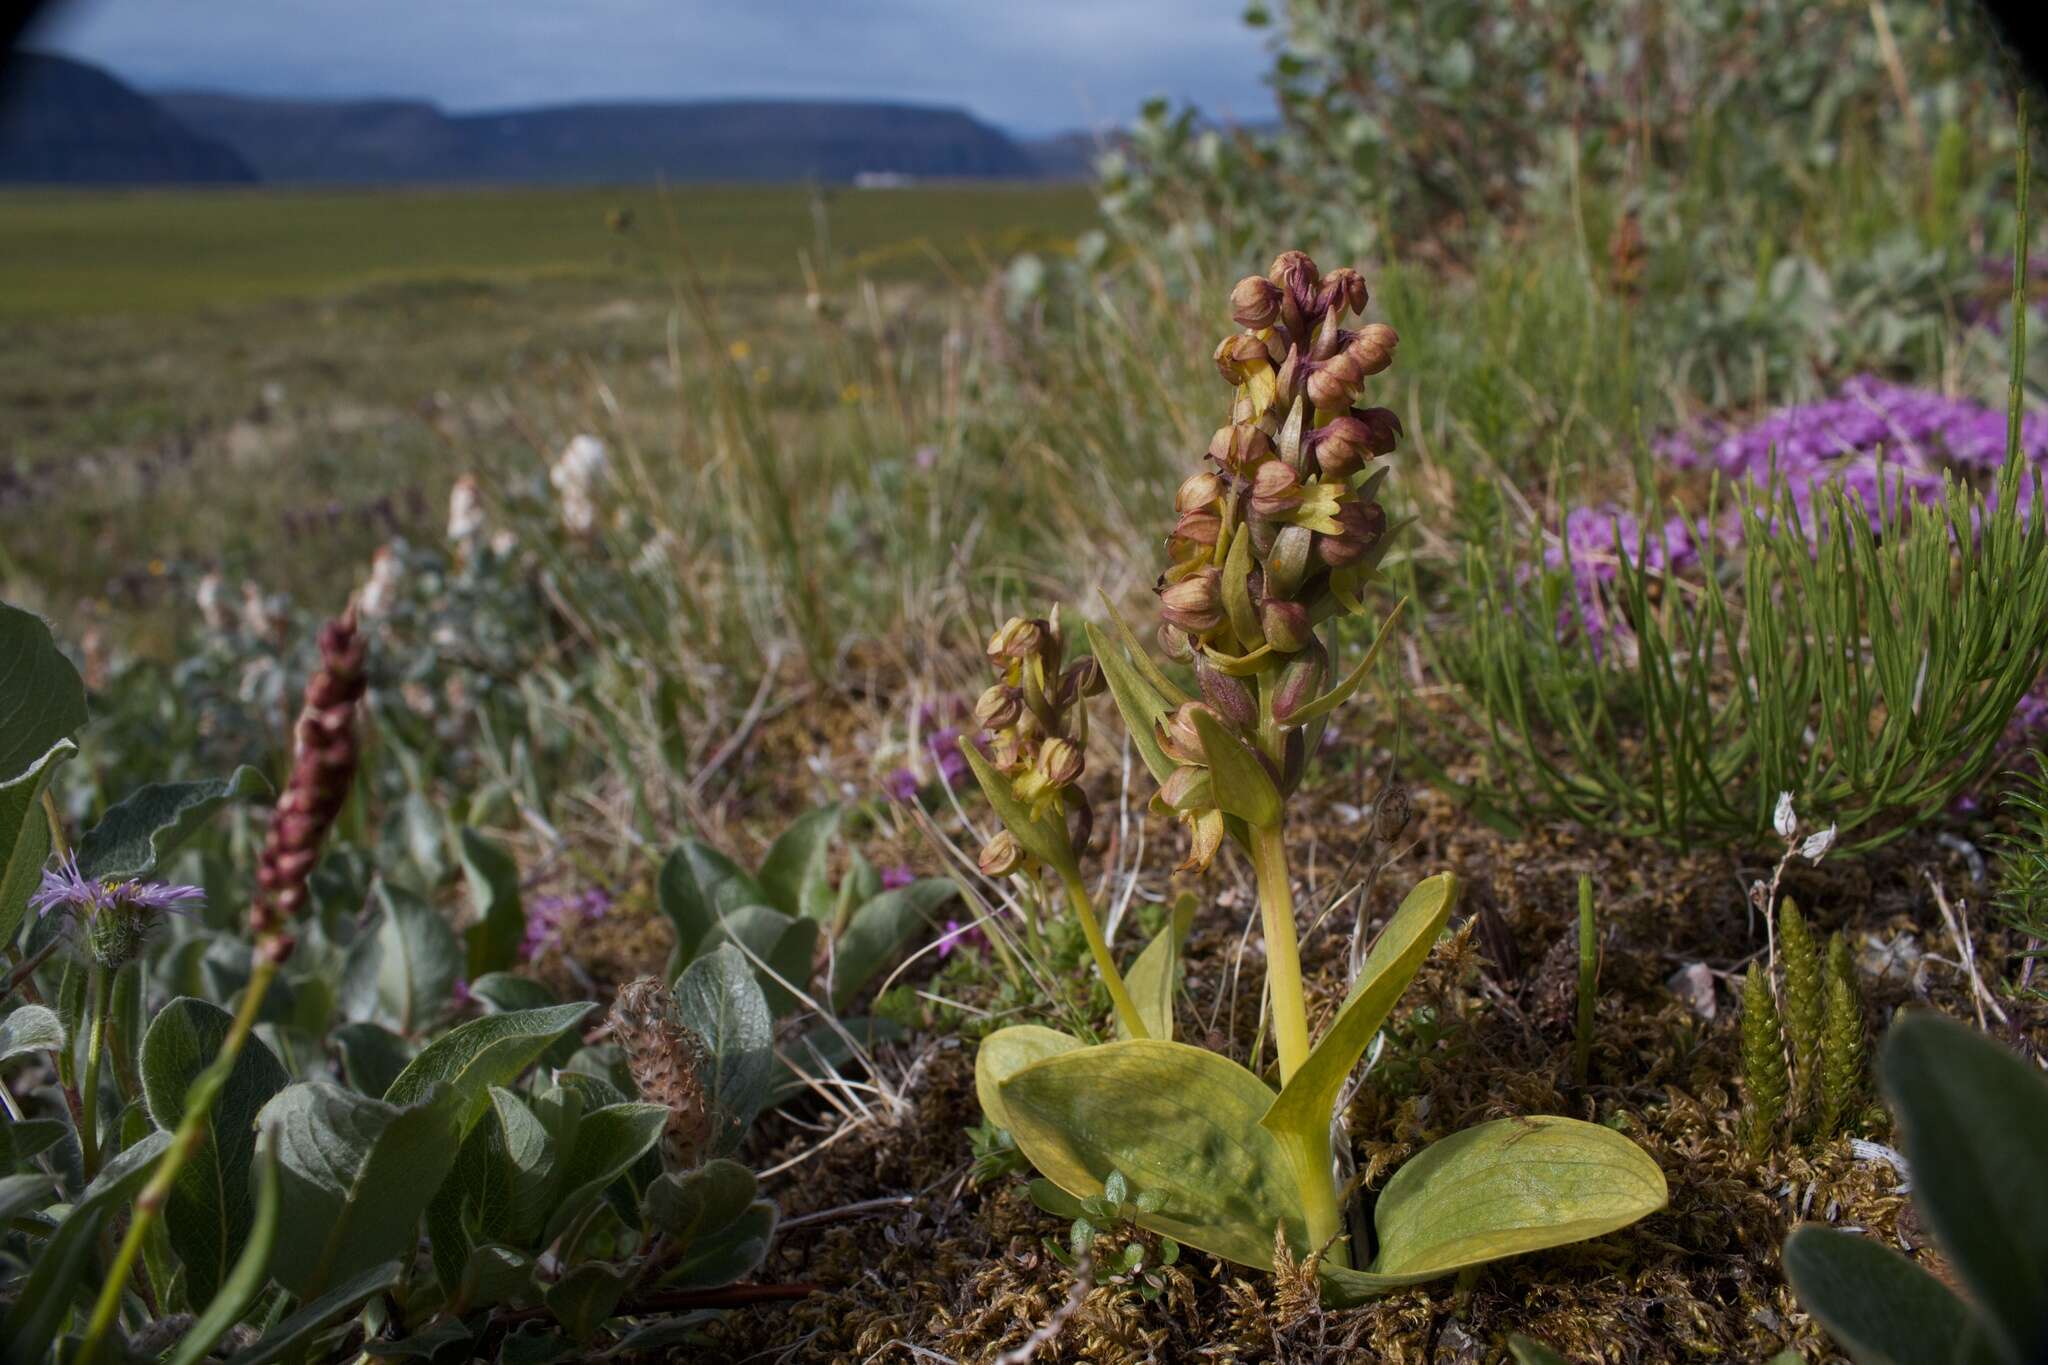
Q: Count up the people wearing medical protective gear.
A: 0